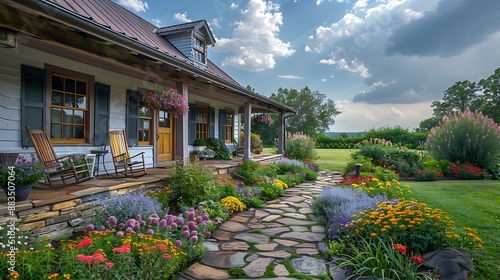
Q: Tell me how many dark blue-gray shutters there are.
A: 6